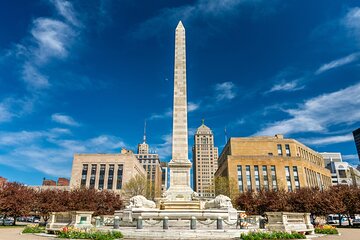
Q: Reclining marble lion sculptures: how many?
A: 2